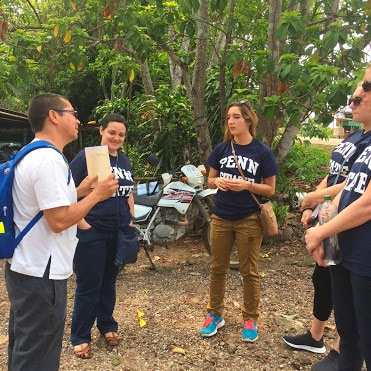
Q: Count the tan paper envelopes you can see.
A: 1